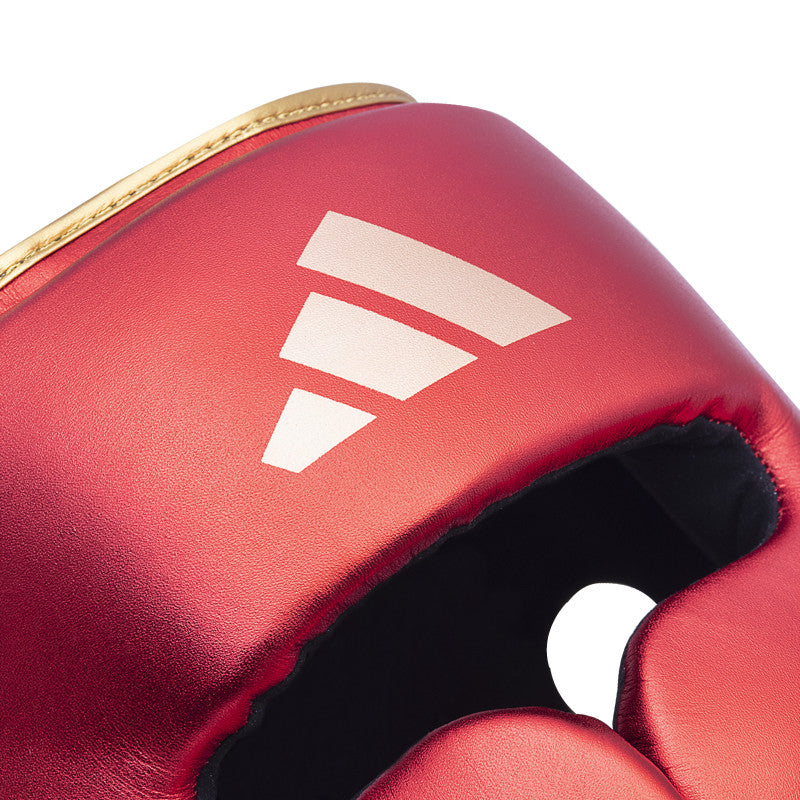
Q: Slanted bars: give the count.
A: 3